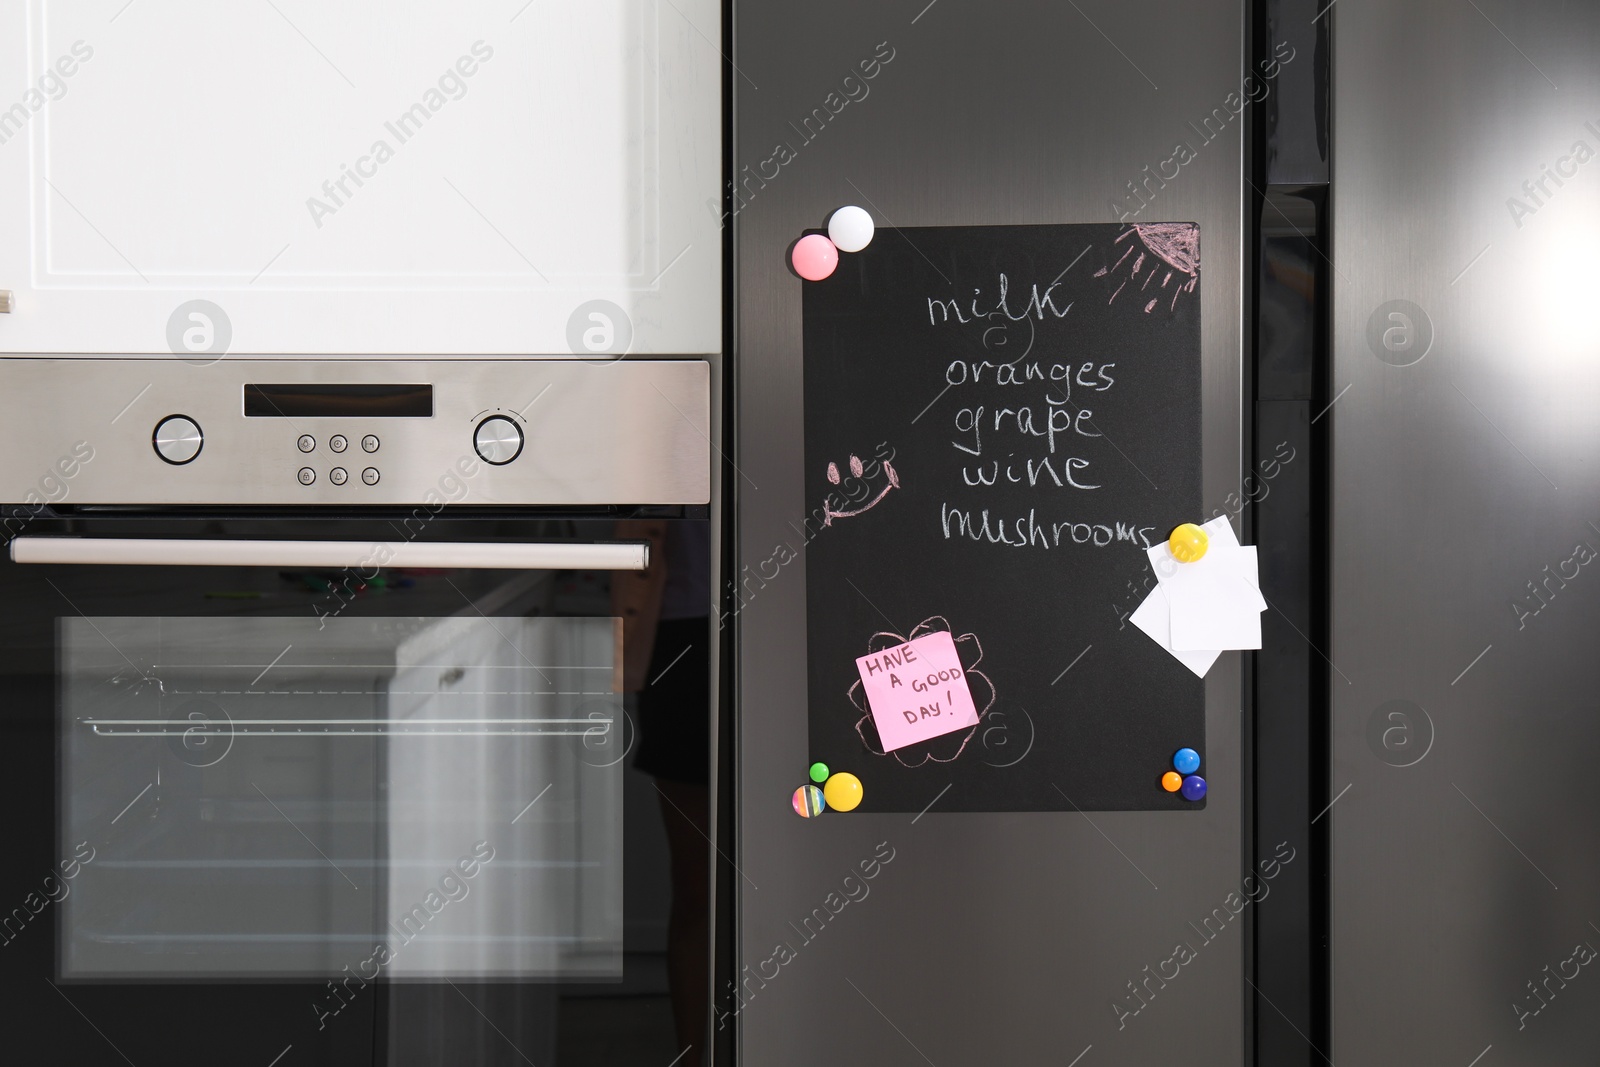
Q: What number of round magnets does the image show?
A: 9